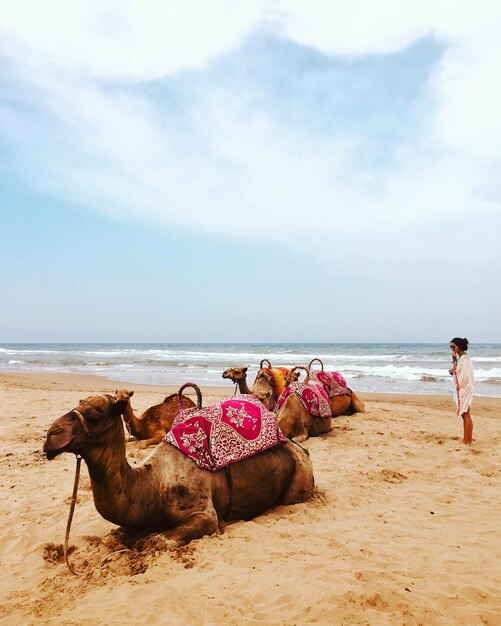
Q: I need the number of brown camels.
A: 5